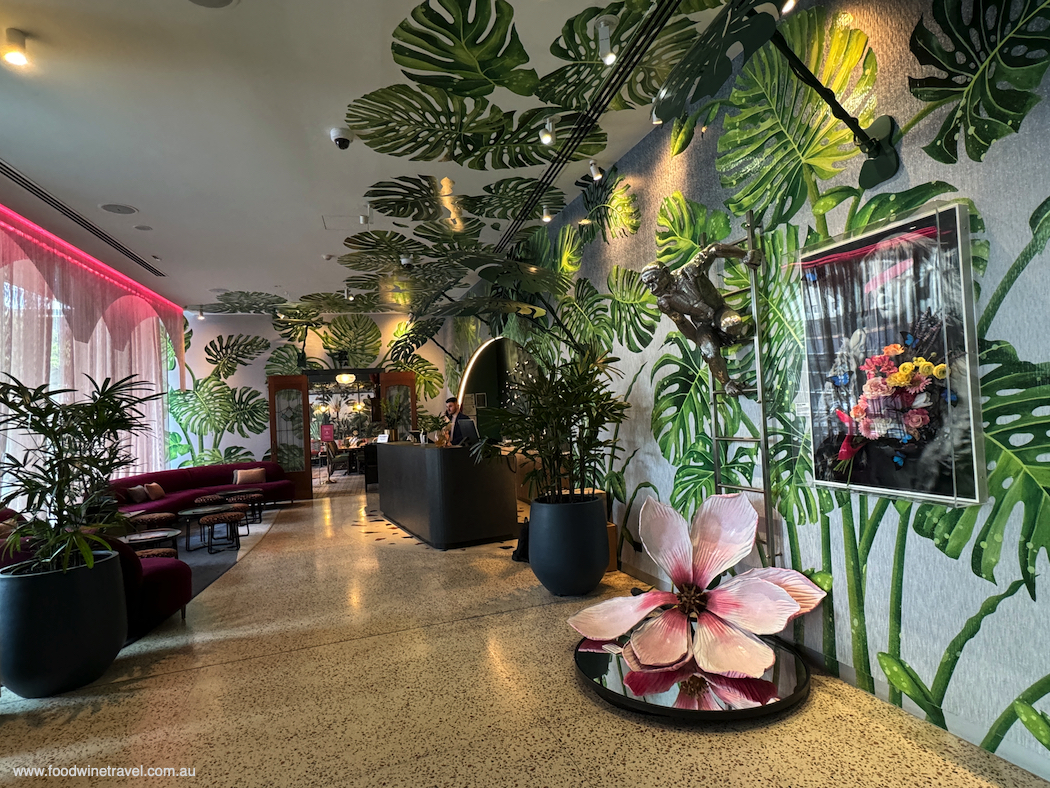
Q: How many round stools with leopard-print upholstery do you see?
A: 6